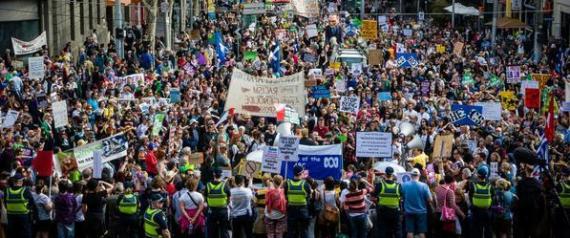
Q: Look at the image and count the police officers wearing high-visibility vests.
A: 8